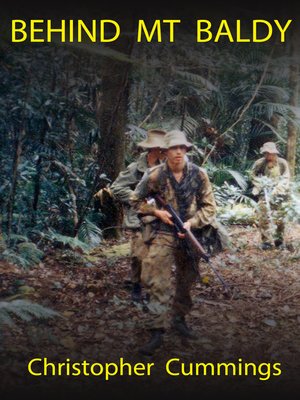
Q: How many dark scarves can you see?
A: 1